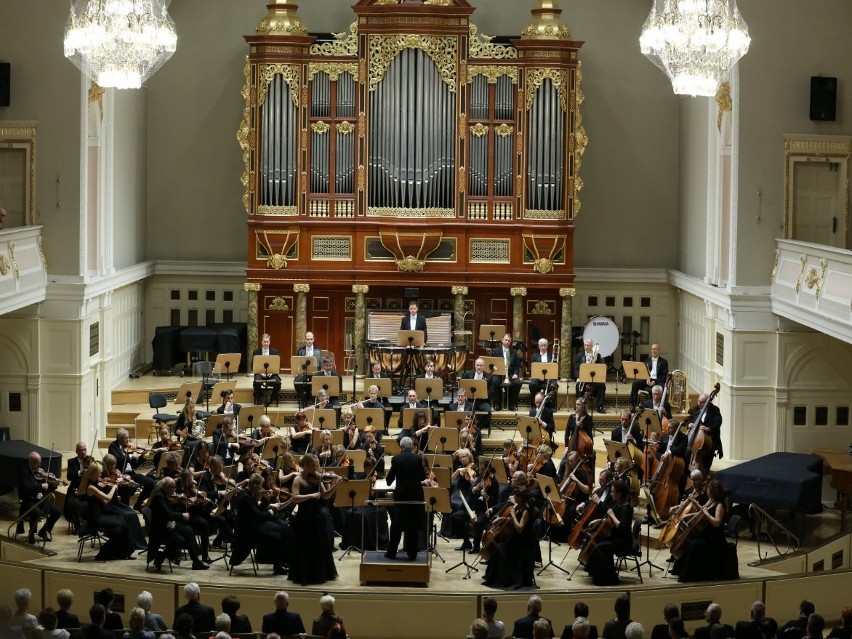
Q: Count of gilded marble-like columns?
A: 6